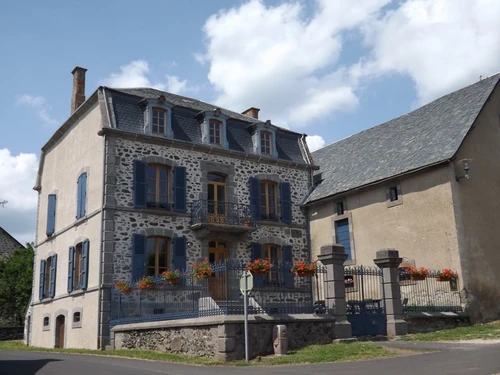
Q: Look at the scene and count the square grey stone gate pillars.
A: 2